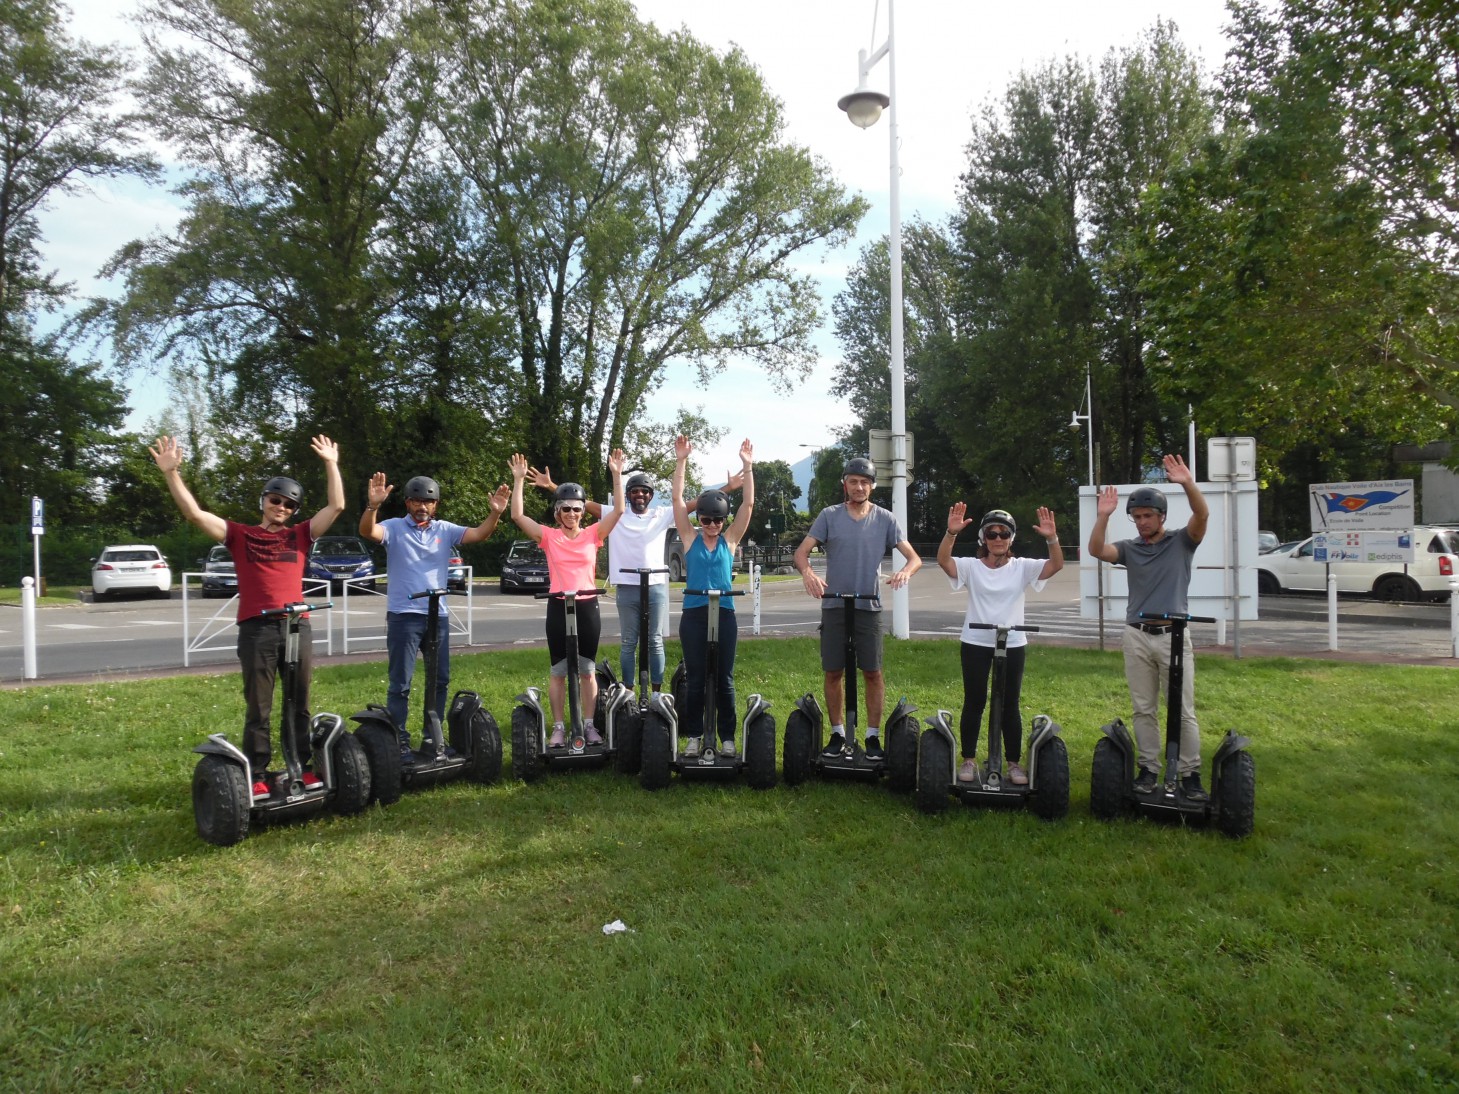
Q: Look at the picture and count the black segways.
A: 8